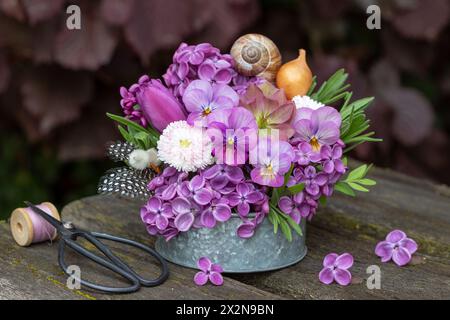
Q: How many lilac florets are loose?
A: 3